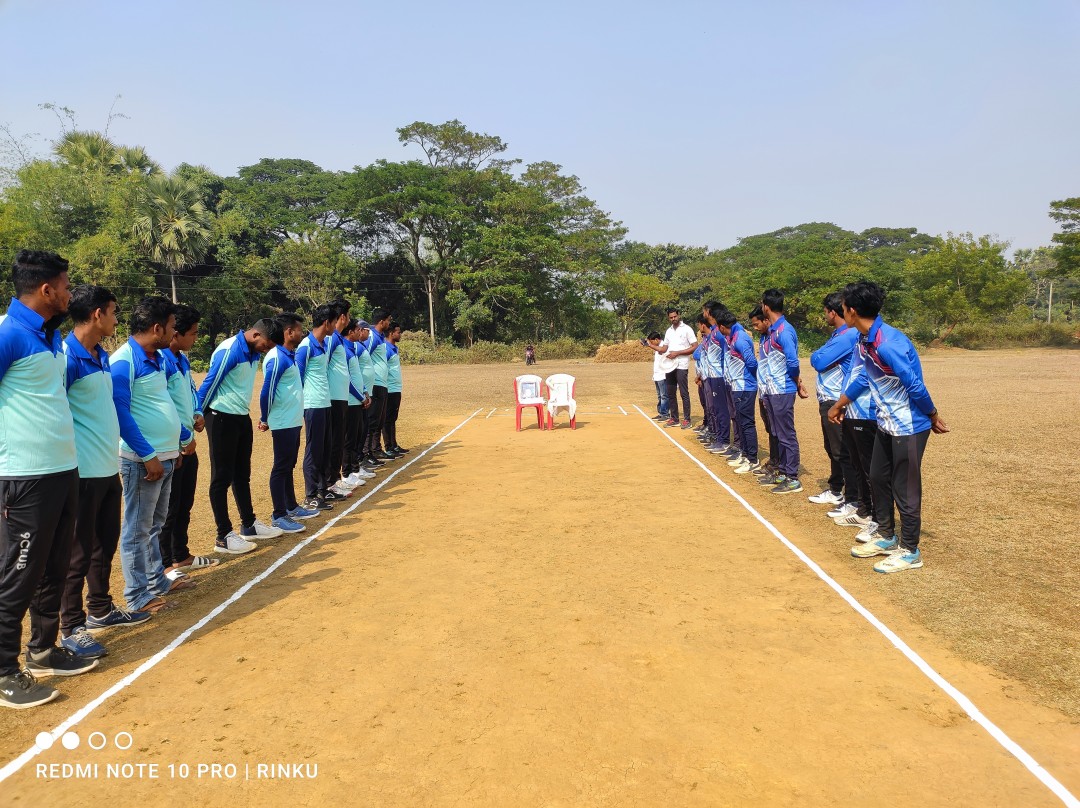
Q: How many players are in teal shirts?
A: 12